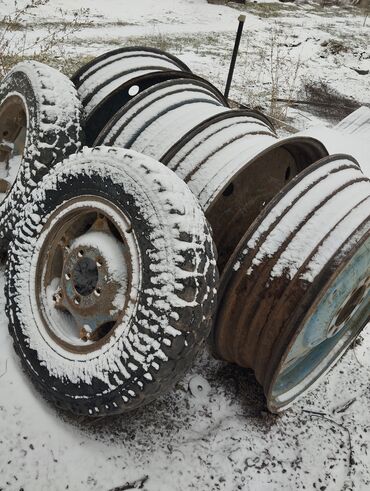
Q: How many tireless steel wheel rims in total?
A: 4